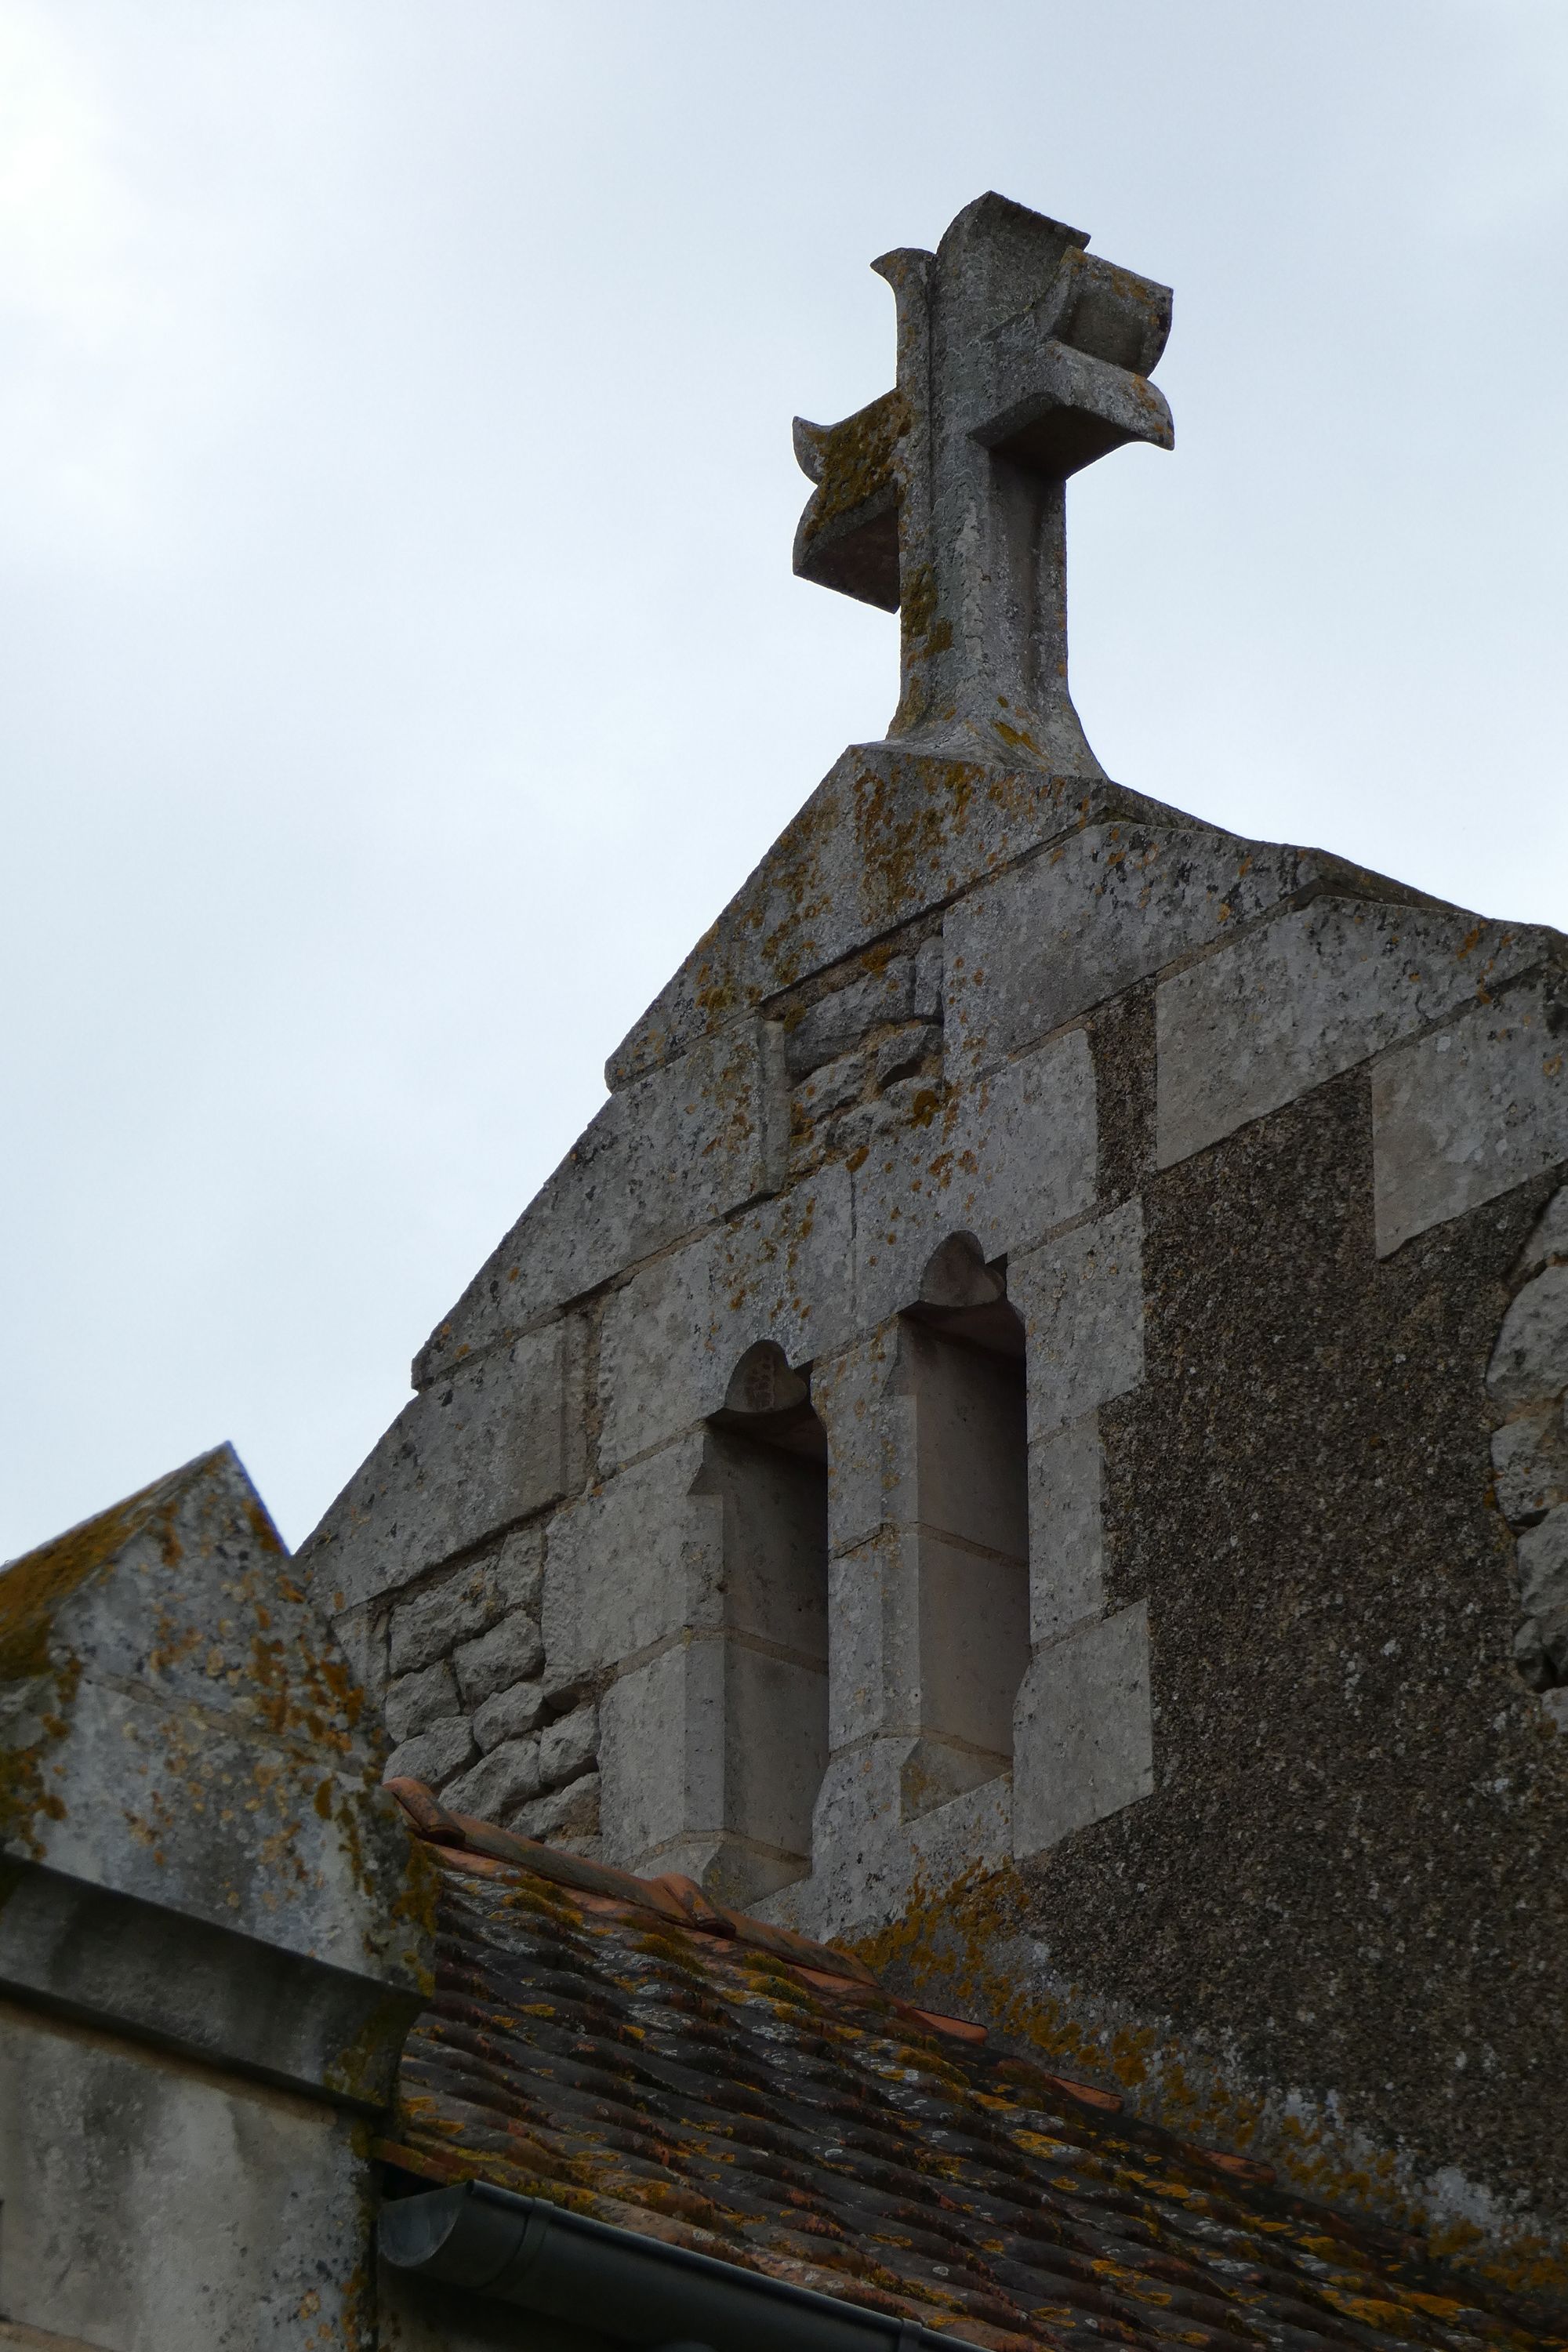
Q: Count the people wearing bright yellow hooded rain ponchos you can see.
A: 0